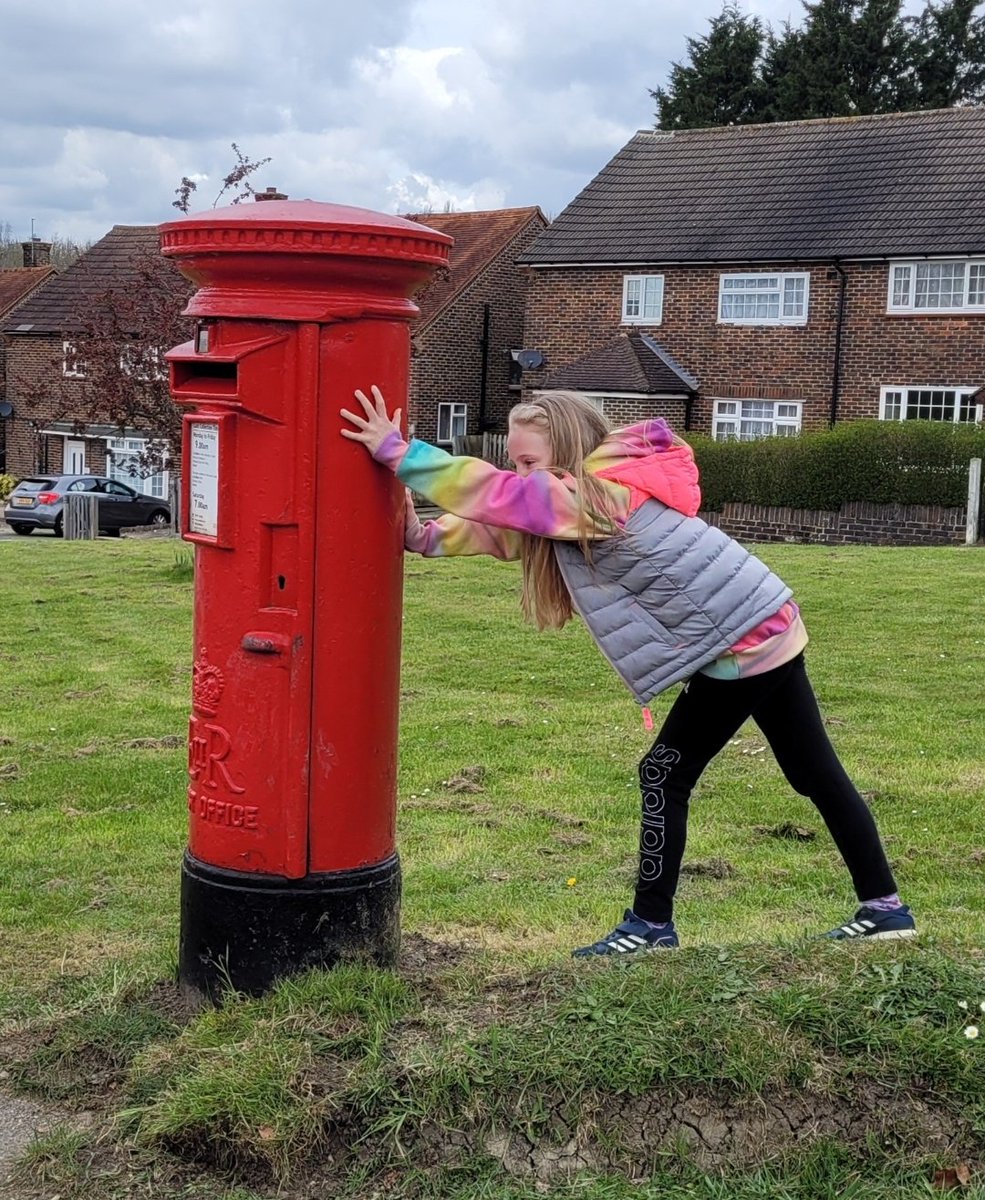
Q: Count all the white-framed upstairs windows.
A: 5